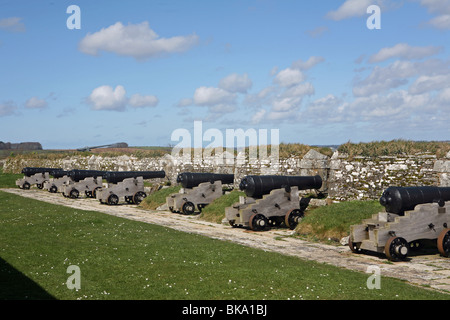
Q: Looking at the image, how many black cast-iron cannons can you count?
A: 7